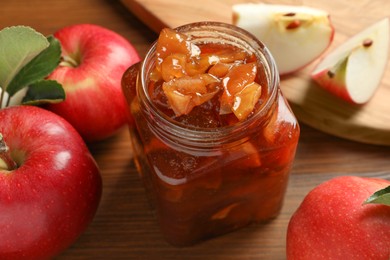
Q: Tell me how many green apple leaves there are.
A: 4